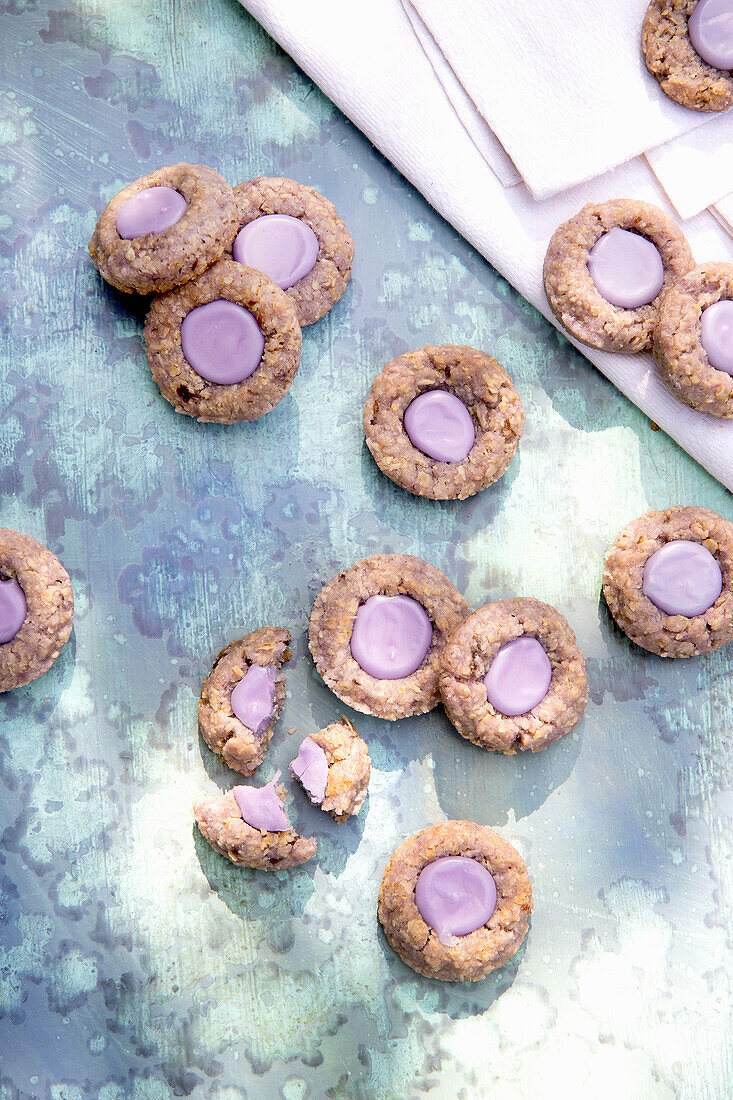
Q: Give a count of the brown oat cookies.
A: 13